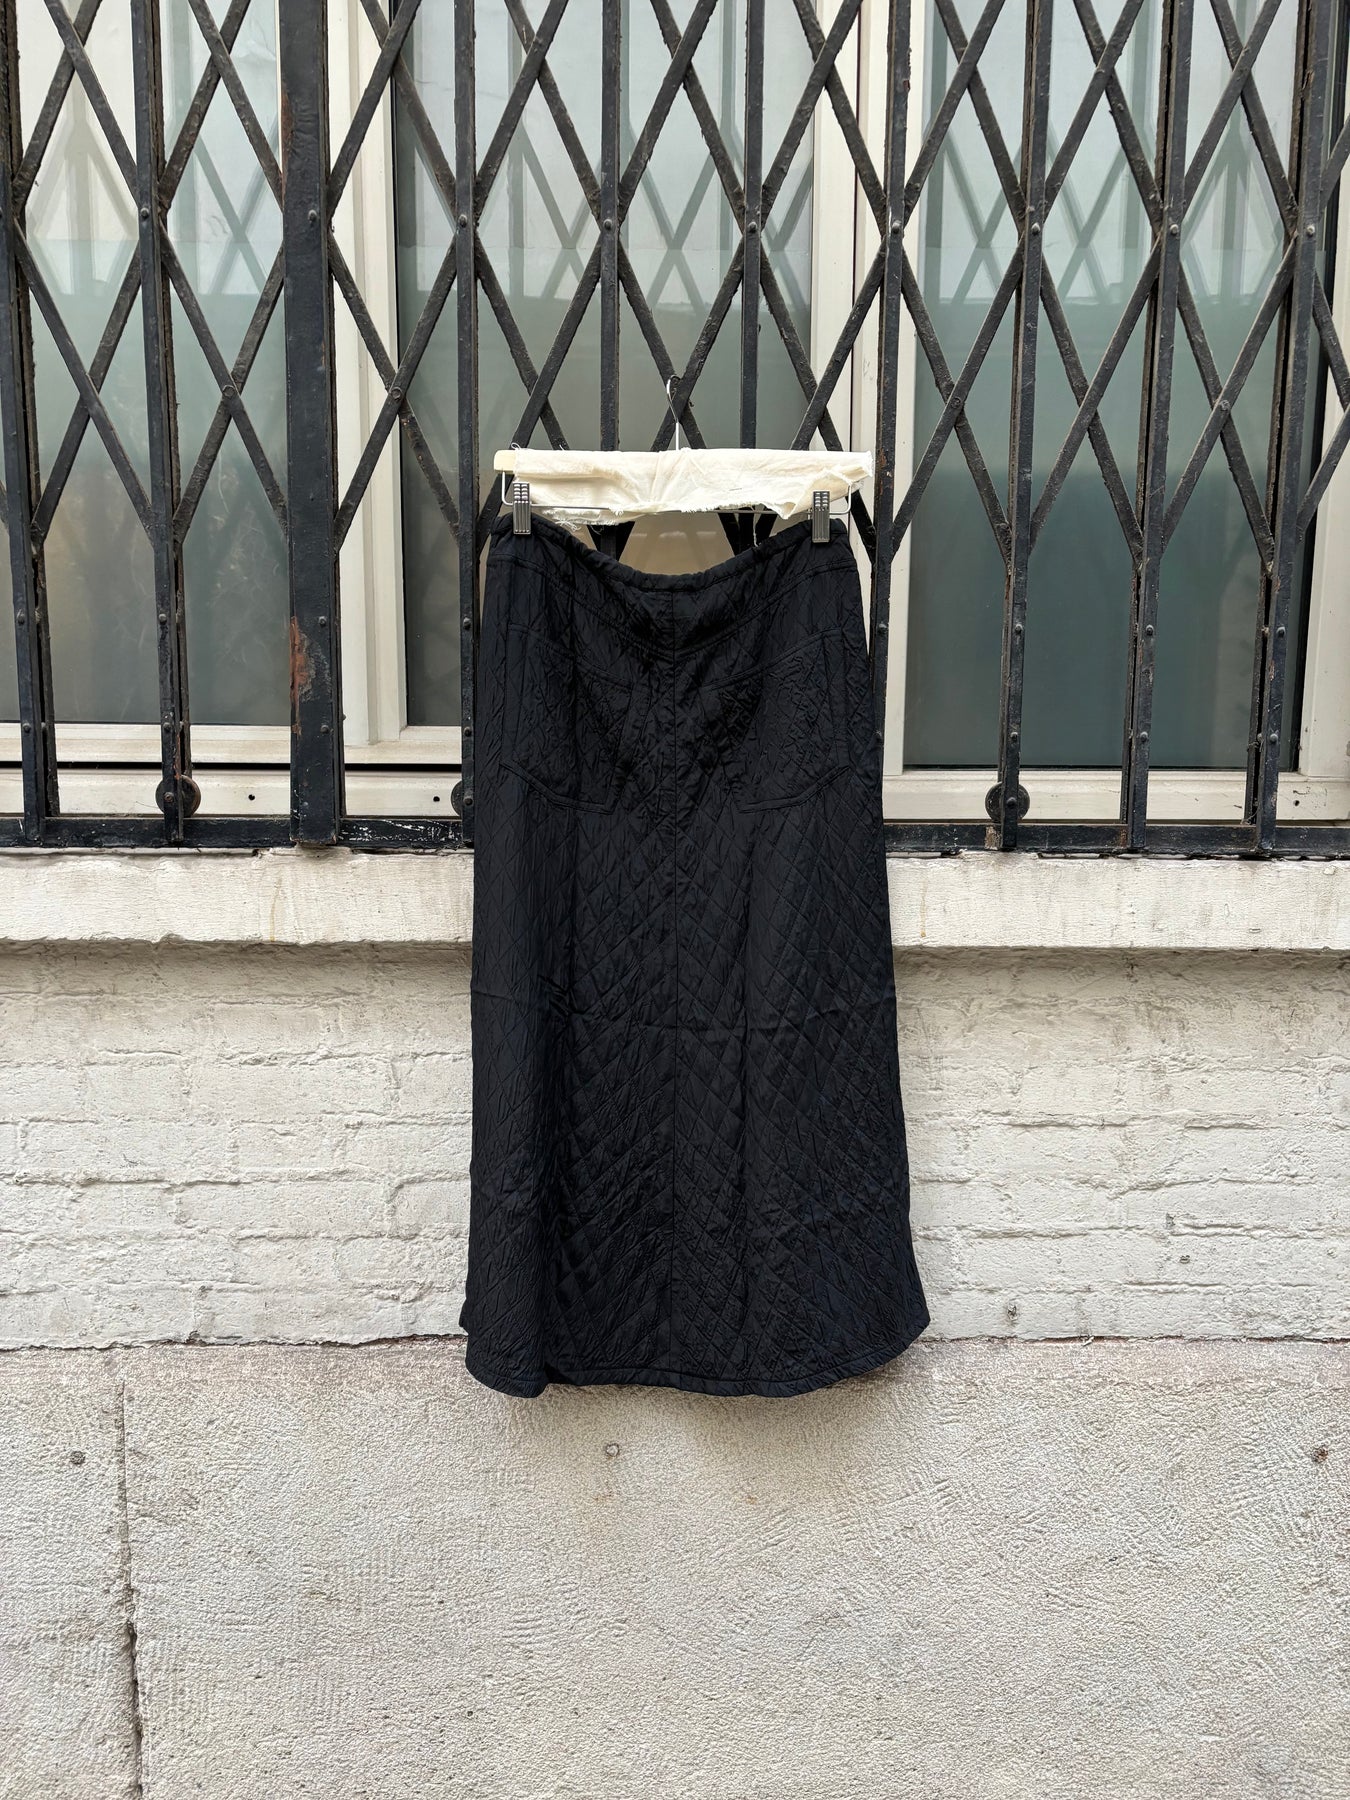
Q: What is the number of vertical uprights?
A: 10